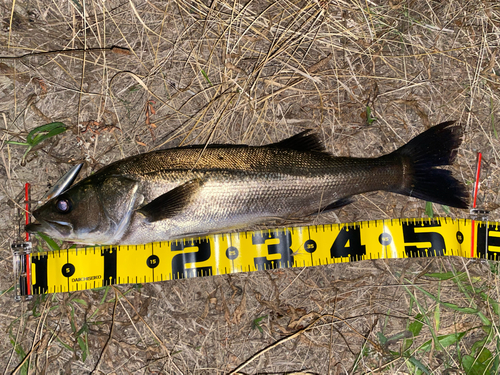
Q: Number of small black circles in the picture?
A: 6